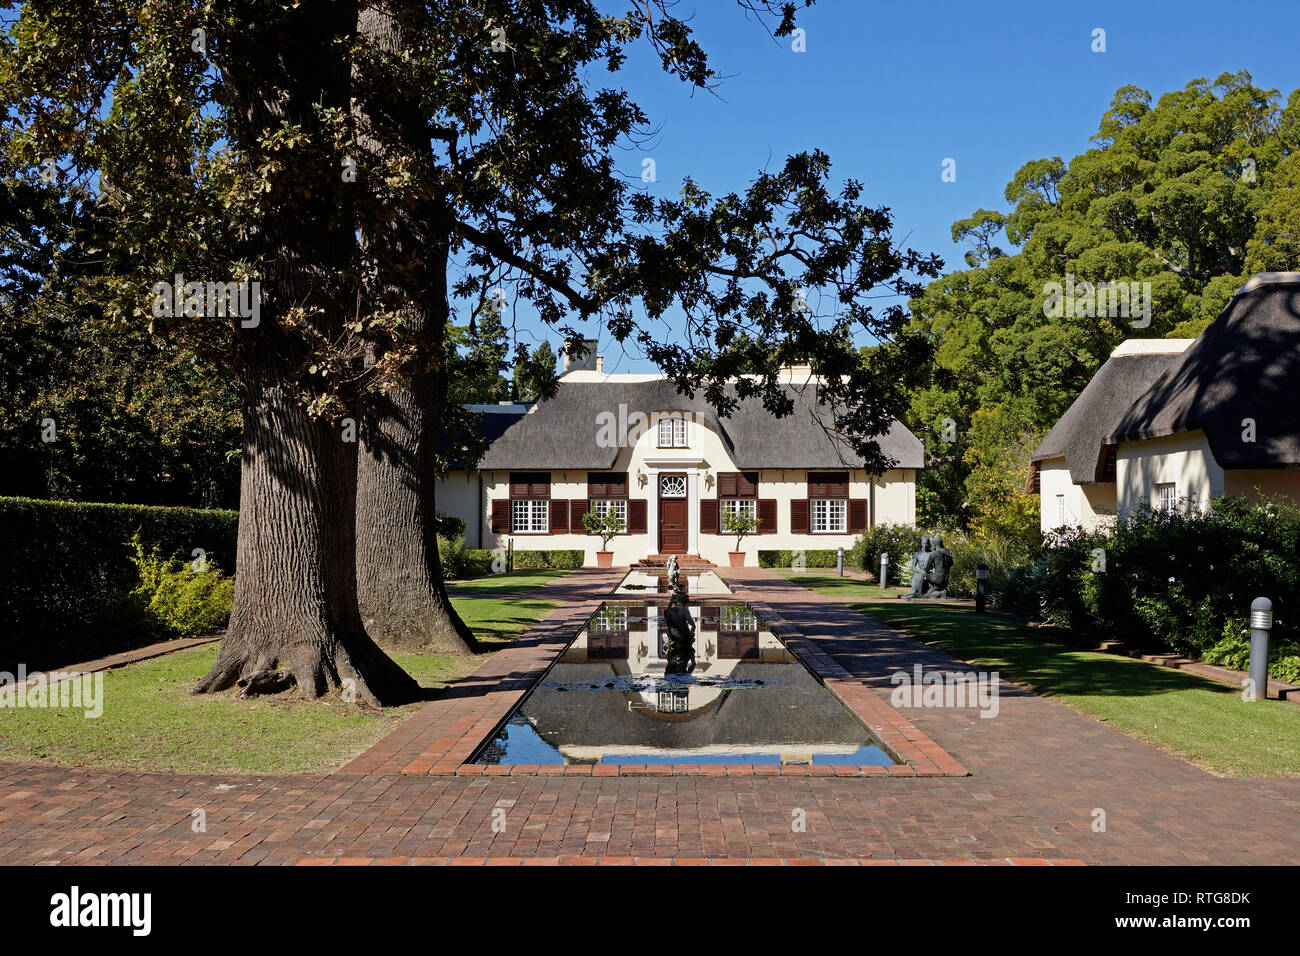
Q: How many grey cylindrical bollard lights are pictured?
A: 4